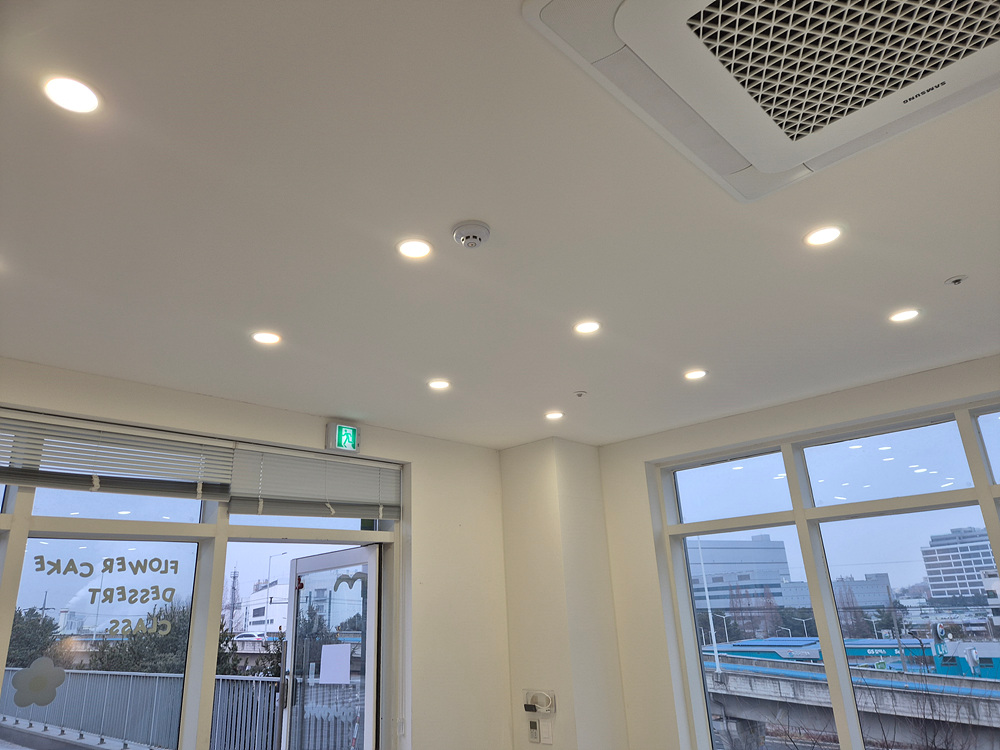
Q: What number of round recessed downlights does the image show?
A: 9